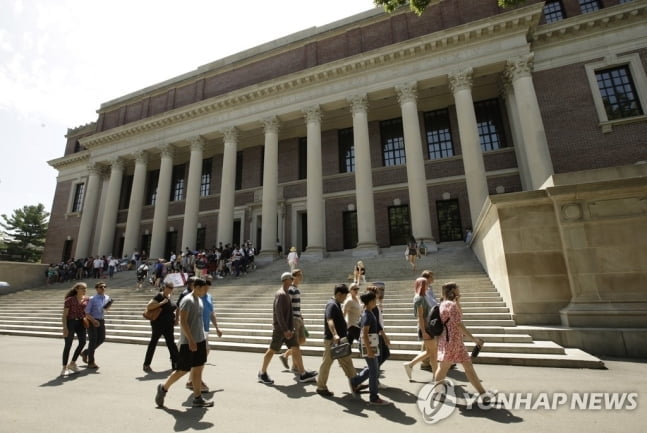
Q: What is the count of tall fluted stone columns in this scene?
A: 12